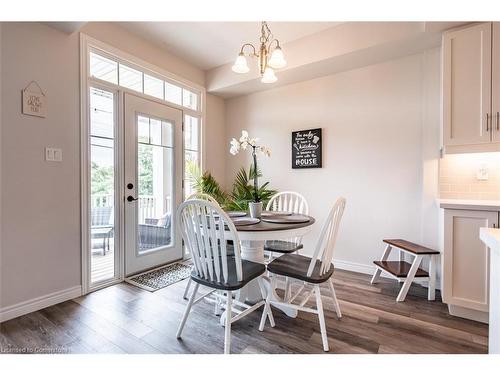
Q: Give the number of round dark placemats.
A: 4